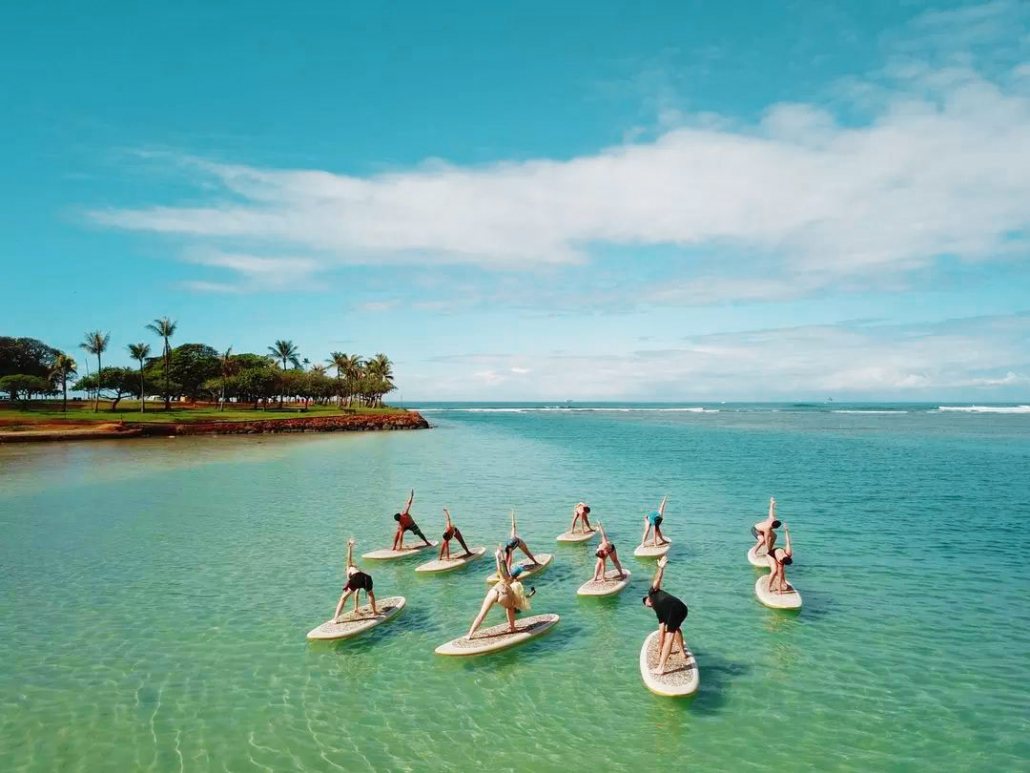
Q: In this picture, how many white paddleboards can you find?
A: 11